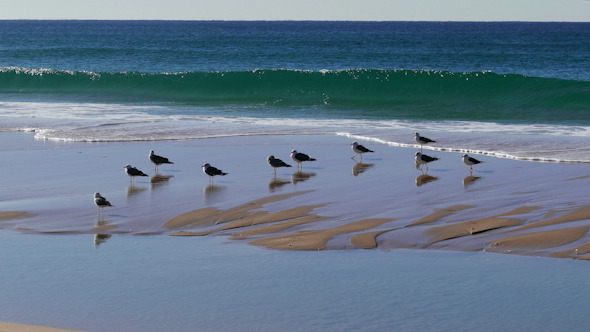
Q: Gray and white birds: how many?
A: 10